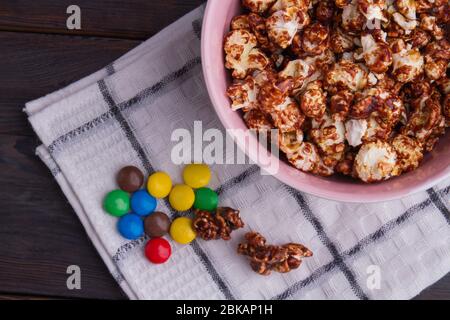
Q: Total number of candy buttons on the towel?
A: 11